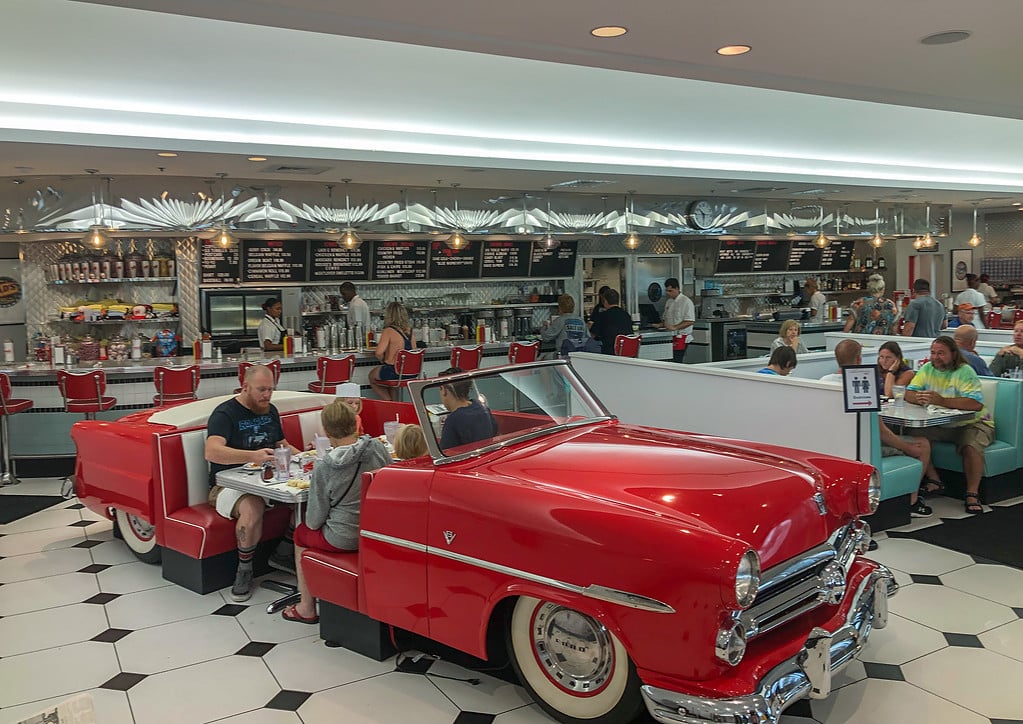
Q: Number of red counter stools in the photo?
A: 9